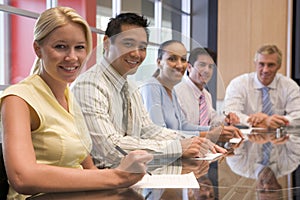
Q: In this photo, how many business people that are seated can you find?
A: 5